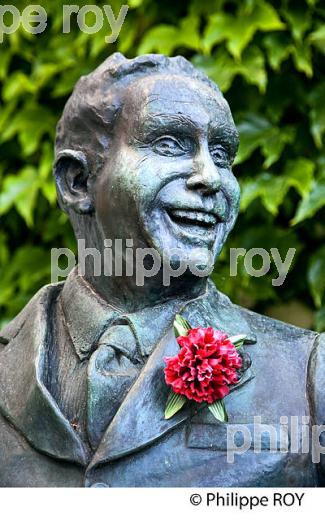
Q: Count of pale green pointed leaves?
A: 4